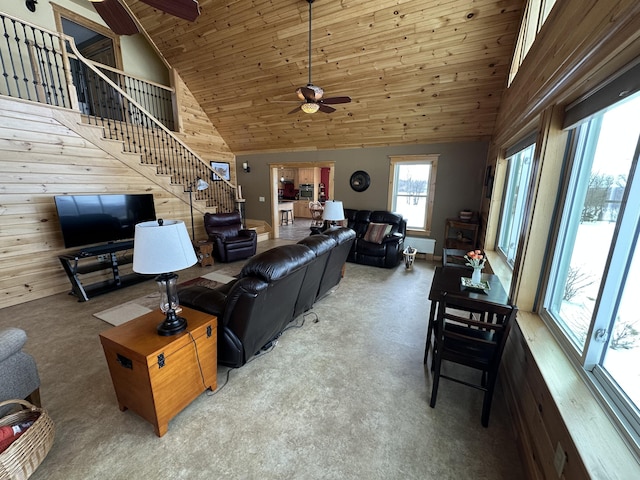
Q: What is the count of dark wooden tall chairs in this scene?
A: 2